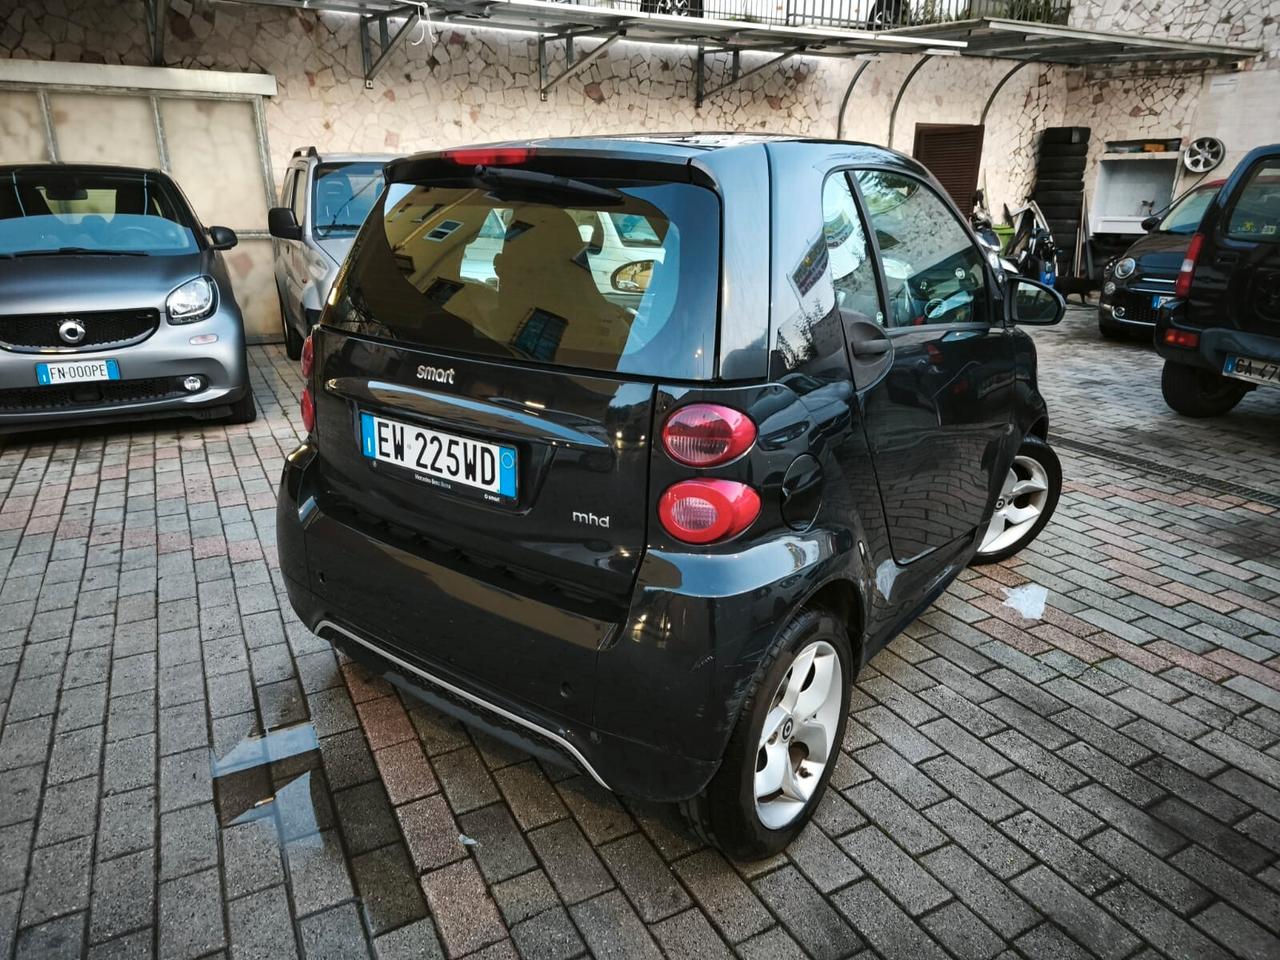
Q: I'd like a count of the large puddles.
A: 1